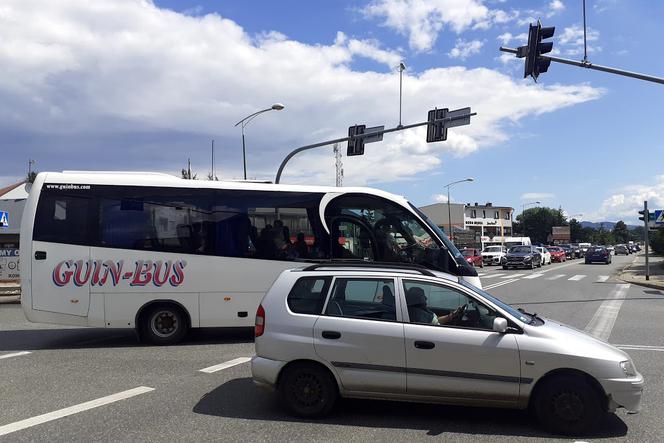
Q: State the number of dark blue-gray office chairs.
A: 0